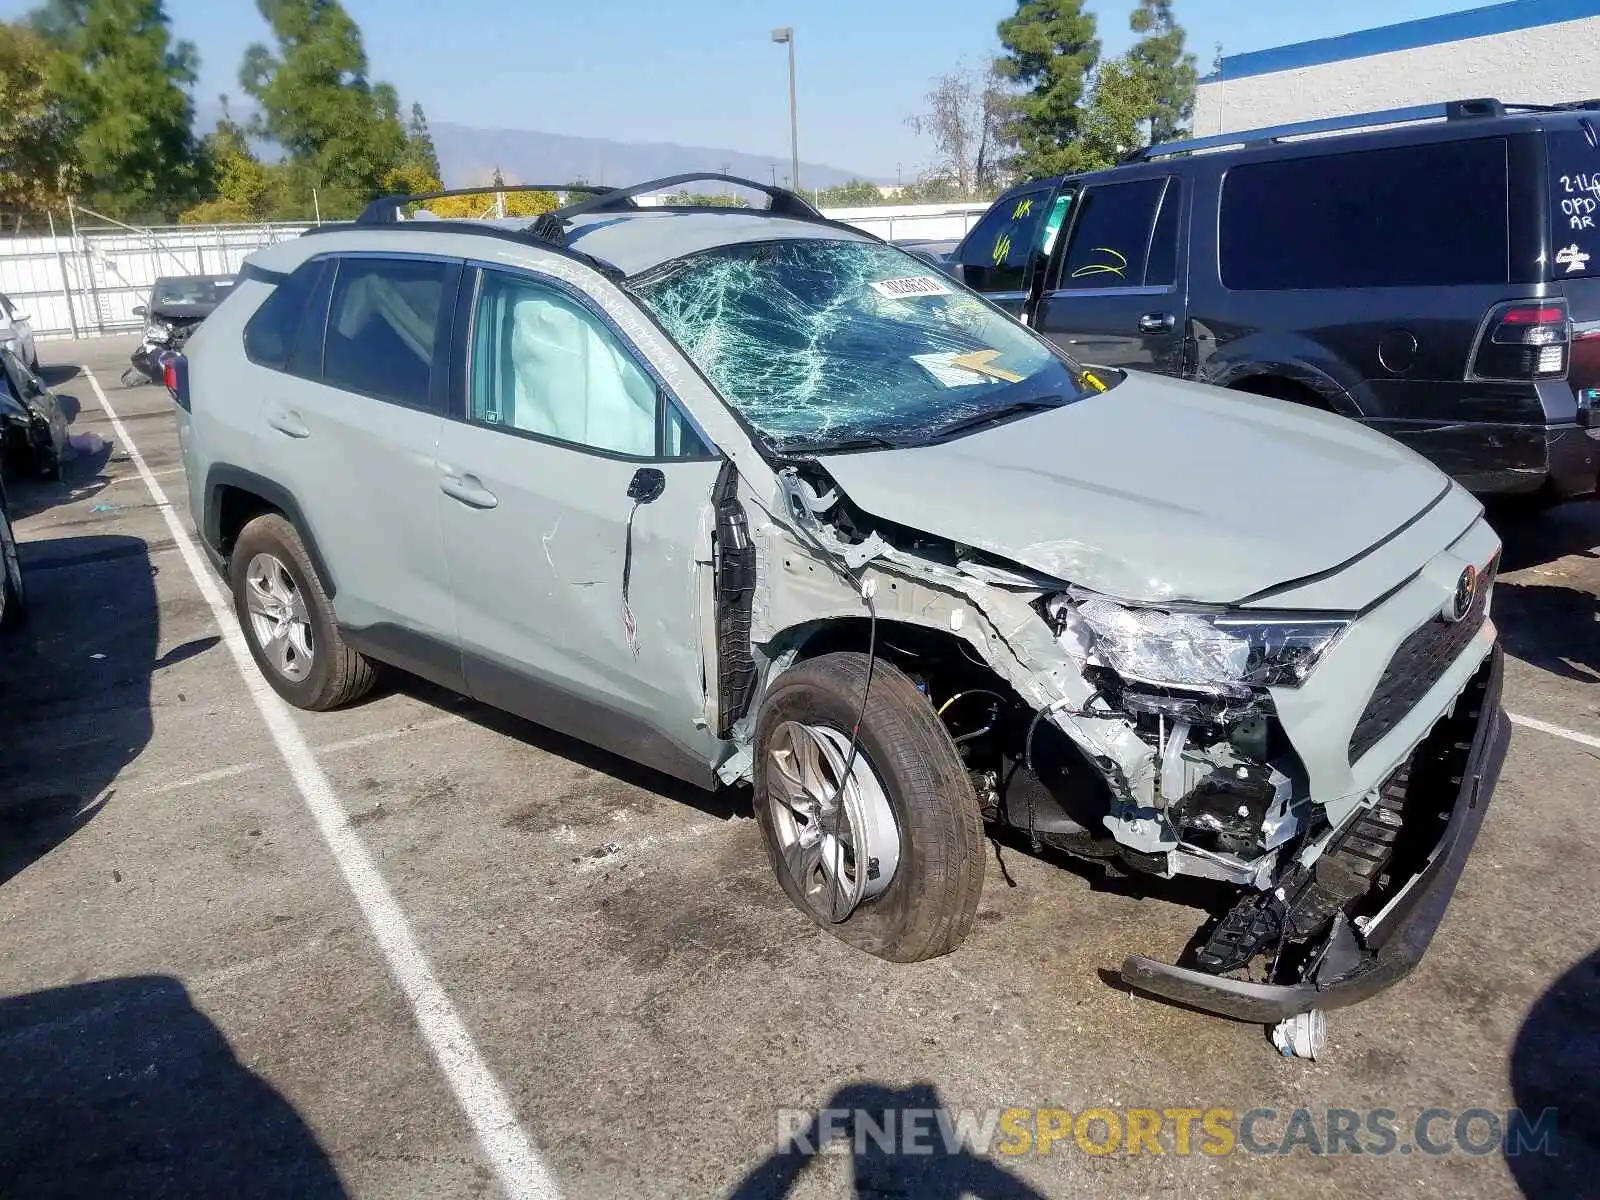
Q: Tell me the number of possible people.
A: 1